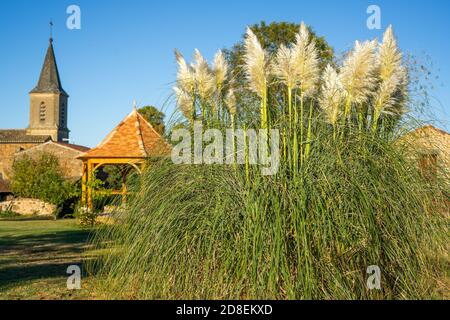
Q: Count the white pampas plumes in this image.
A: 12